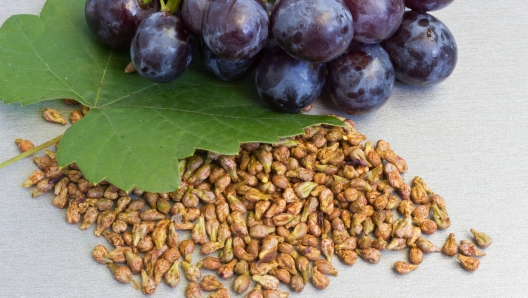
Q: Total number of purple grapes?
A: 11